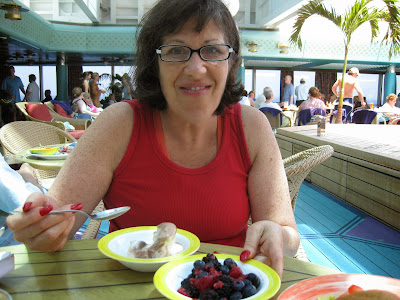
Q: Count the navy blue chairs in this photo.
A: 4